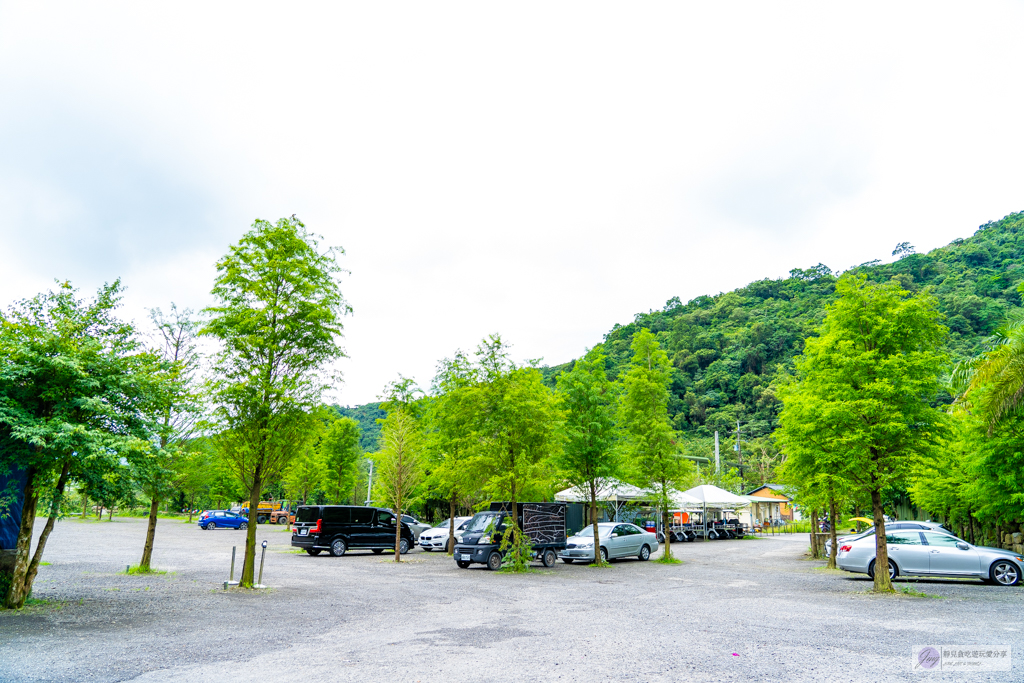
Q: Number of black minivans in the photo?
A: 1